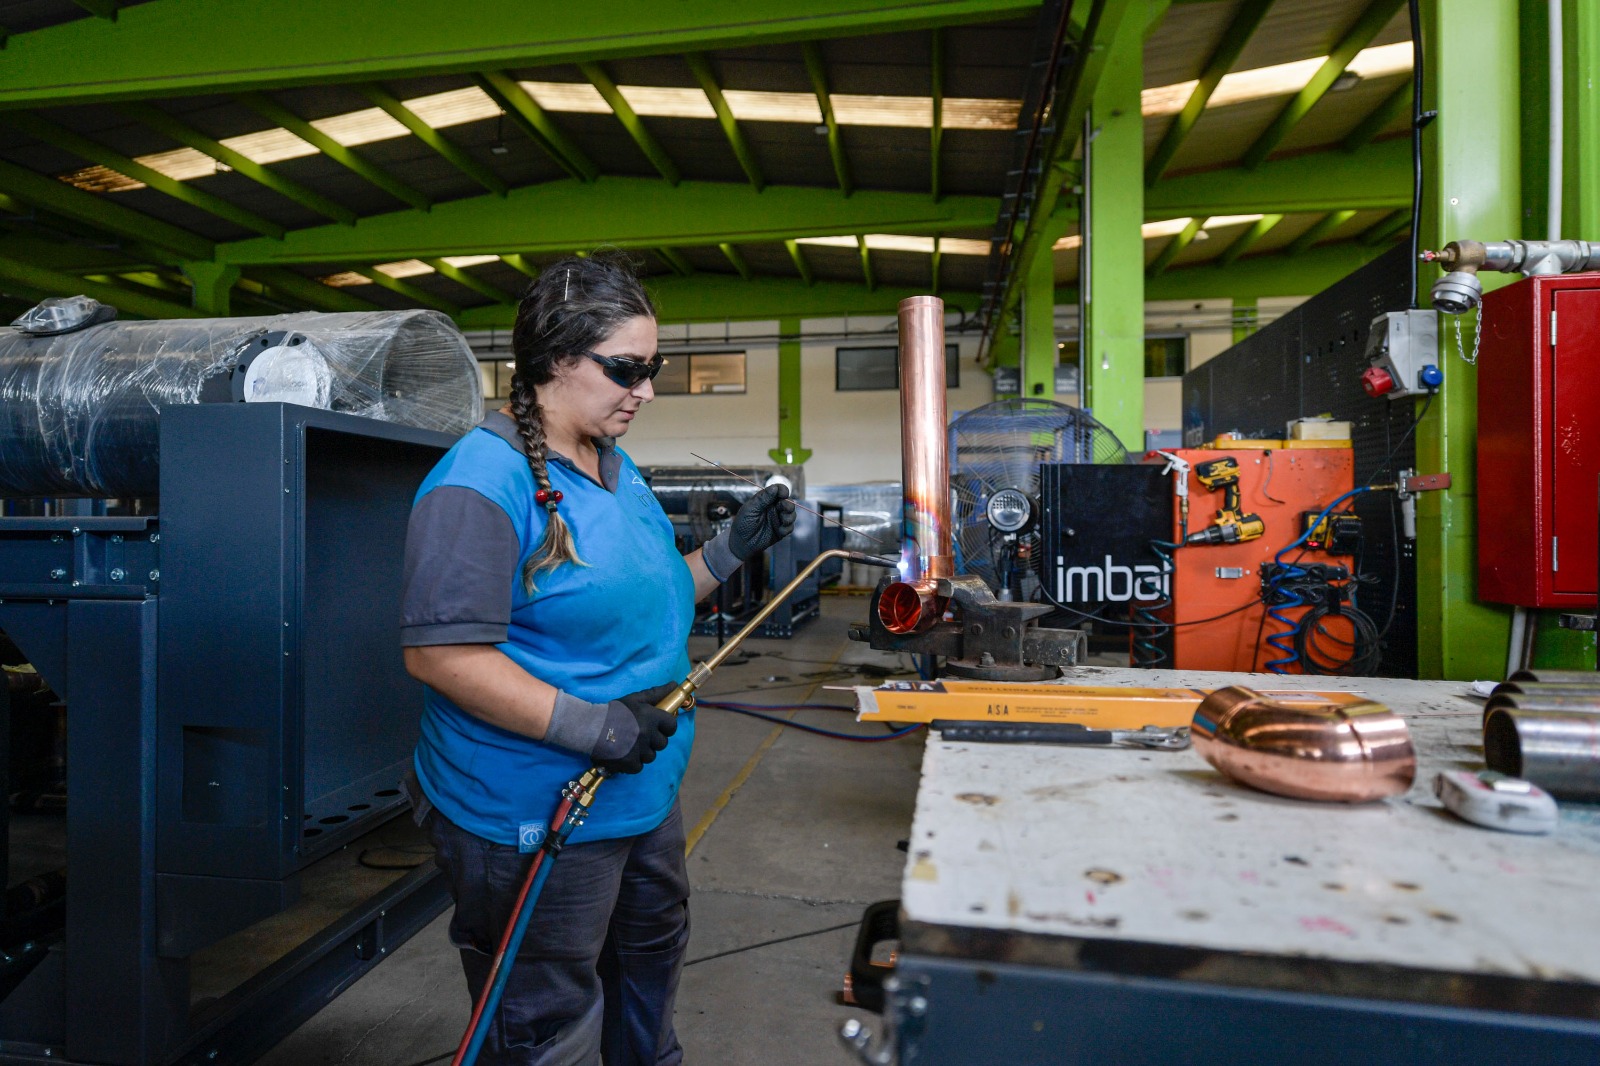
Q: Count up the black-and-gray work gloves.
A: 2